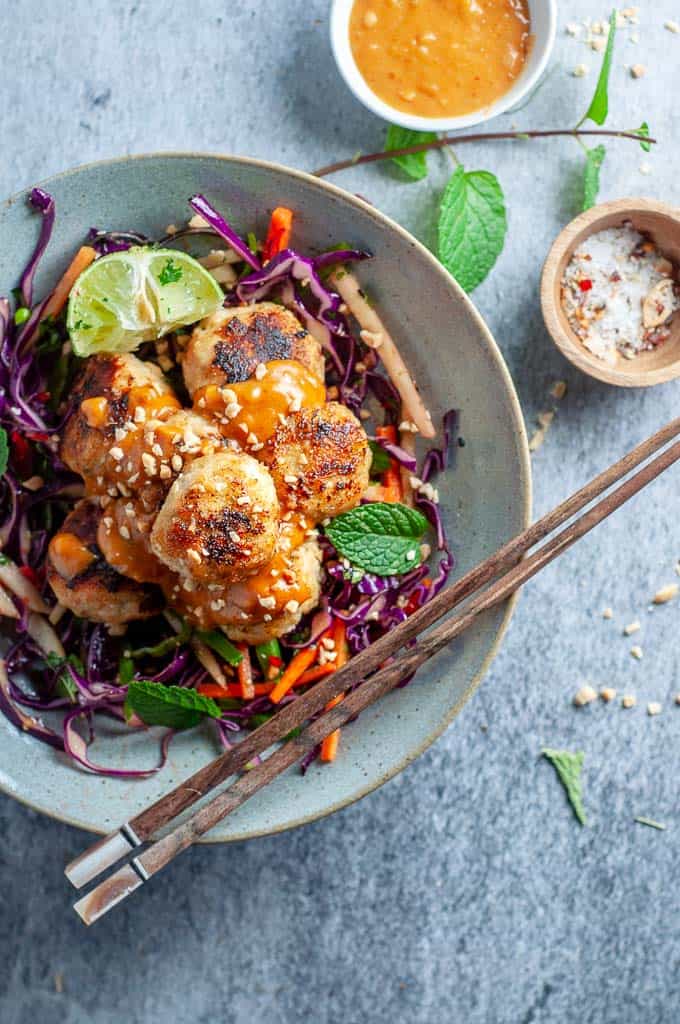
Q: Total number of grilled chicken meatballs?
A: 7